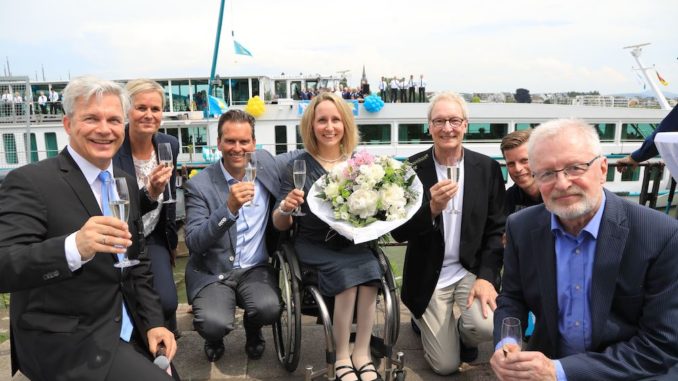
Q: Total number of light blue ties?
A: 1